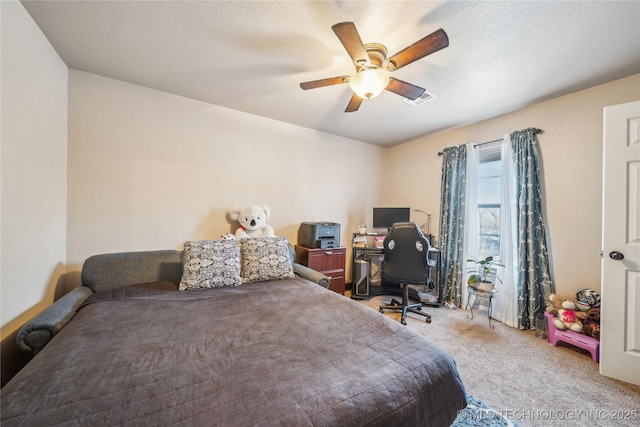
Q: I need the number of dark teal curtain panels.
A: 2